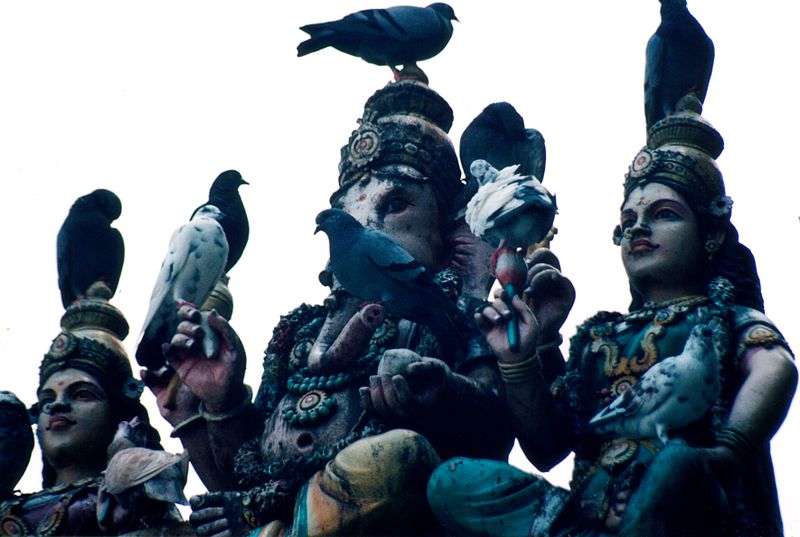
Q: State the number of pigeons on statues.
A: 11